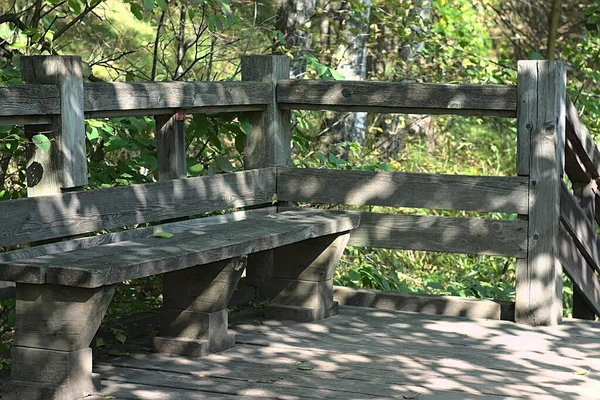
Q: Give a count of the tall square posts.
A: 3